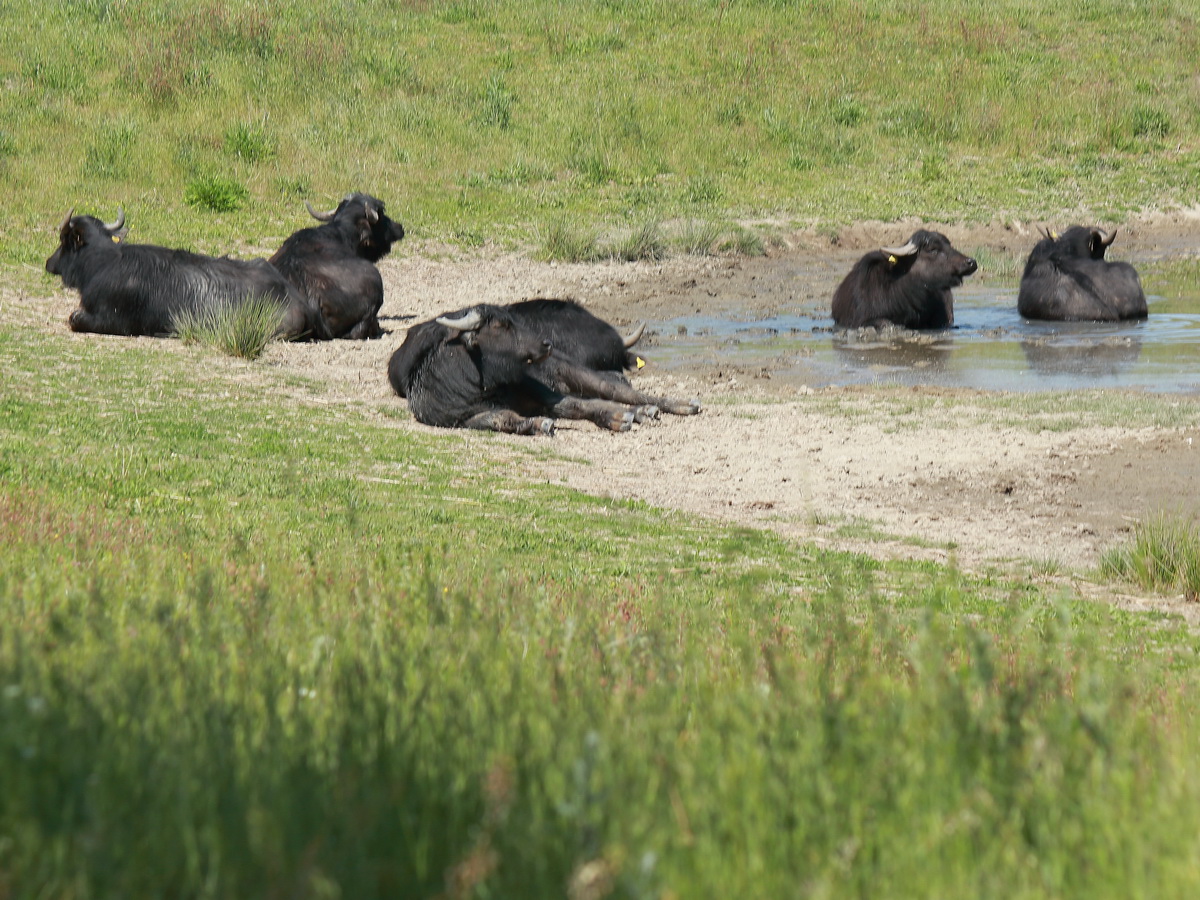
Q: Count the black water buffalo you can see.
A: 6